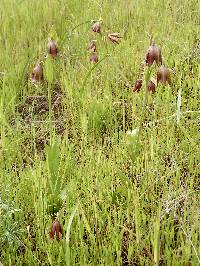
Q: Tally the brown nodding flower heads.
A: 11